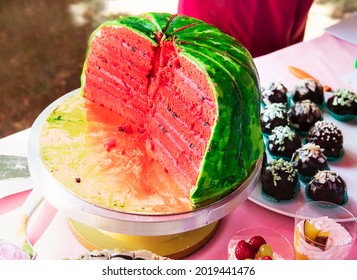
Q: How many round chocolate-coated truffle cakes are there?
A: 10